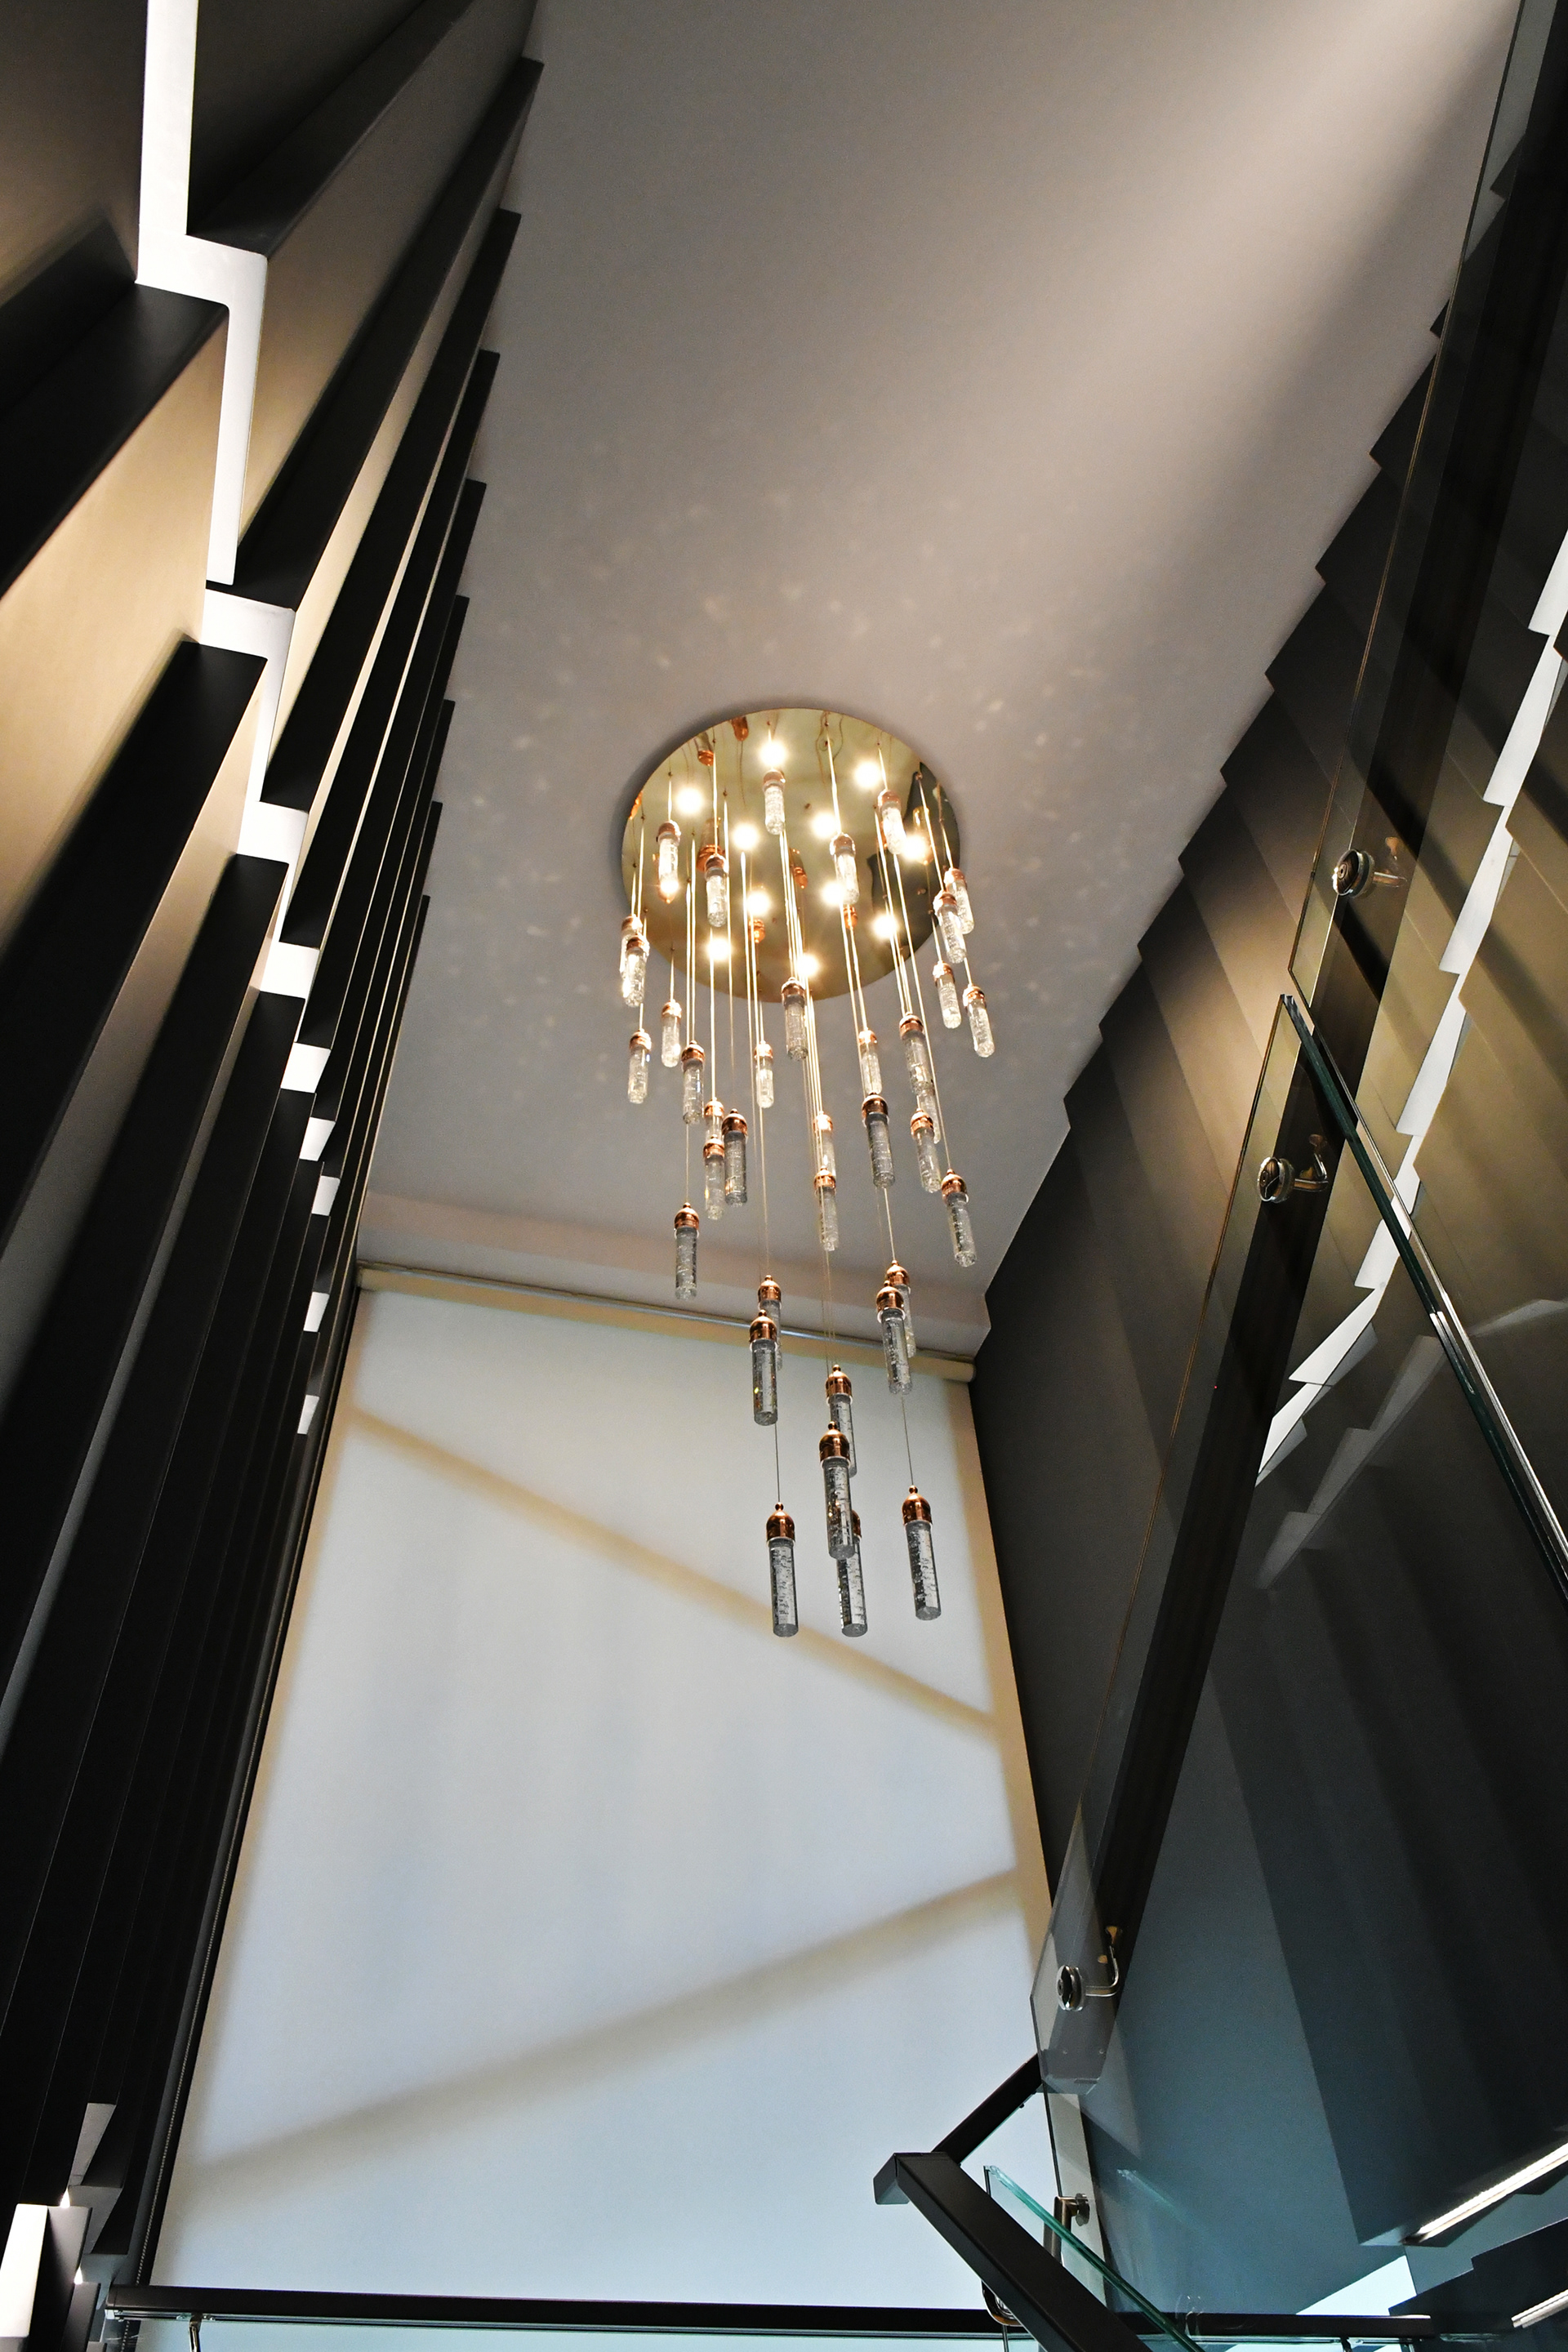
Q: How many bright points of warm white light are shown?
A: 12